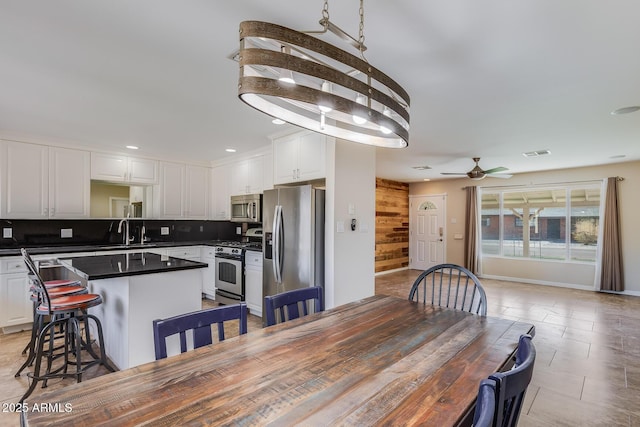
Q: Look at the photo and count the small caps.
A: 0